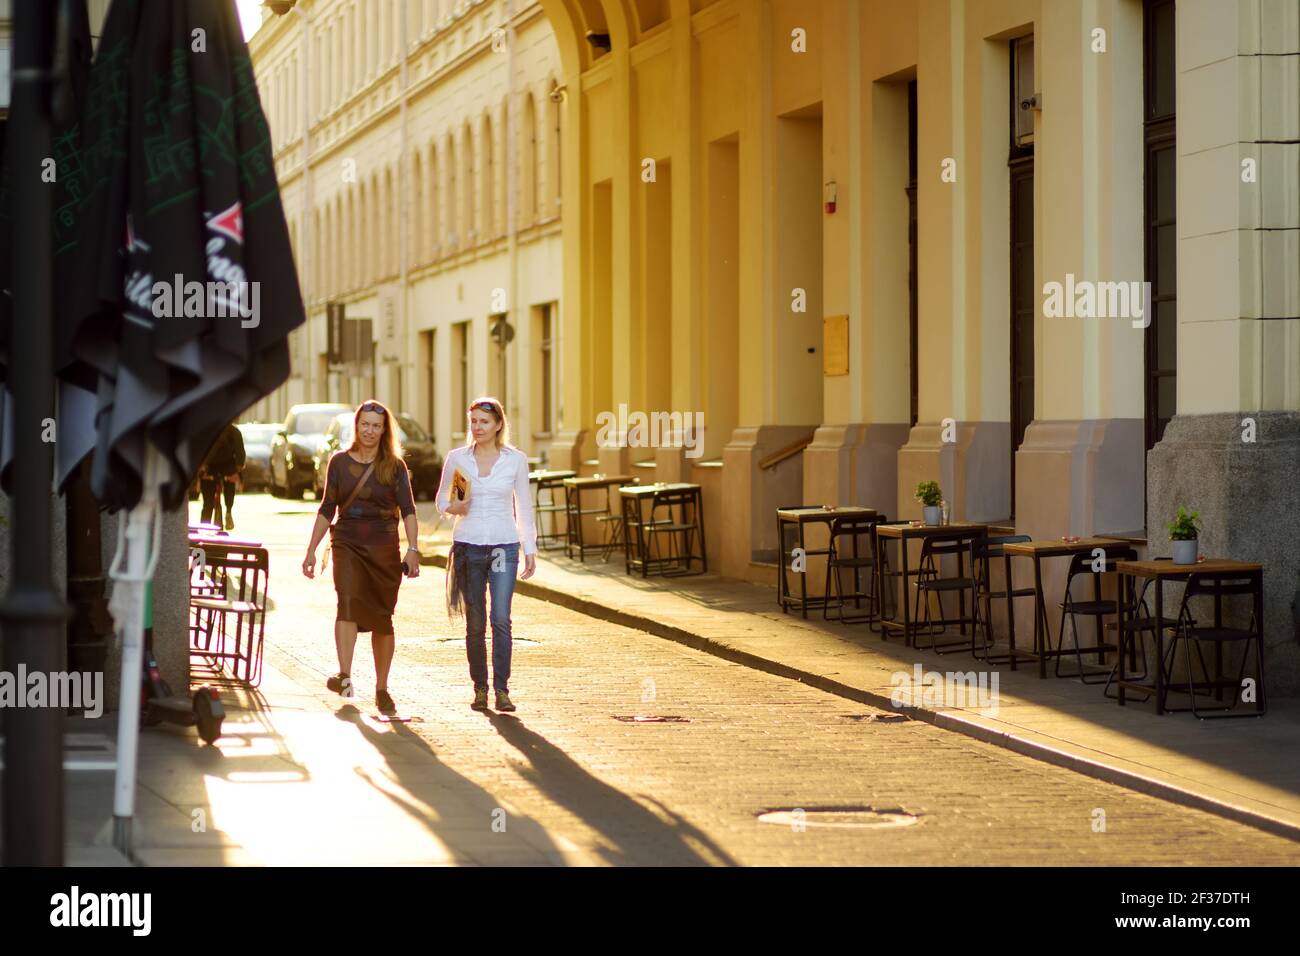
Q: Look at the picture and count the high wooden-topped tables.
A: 7